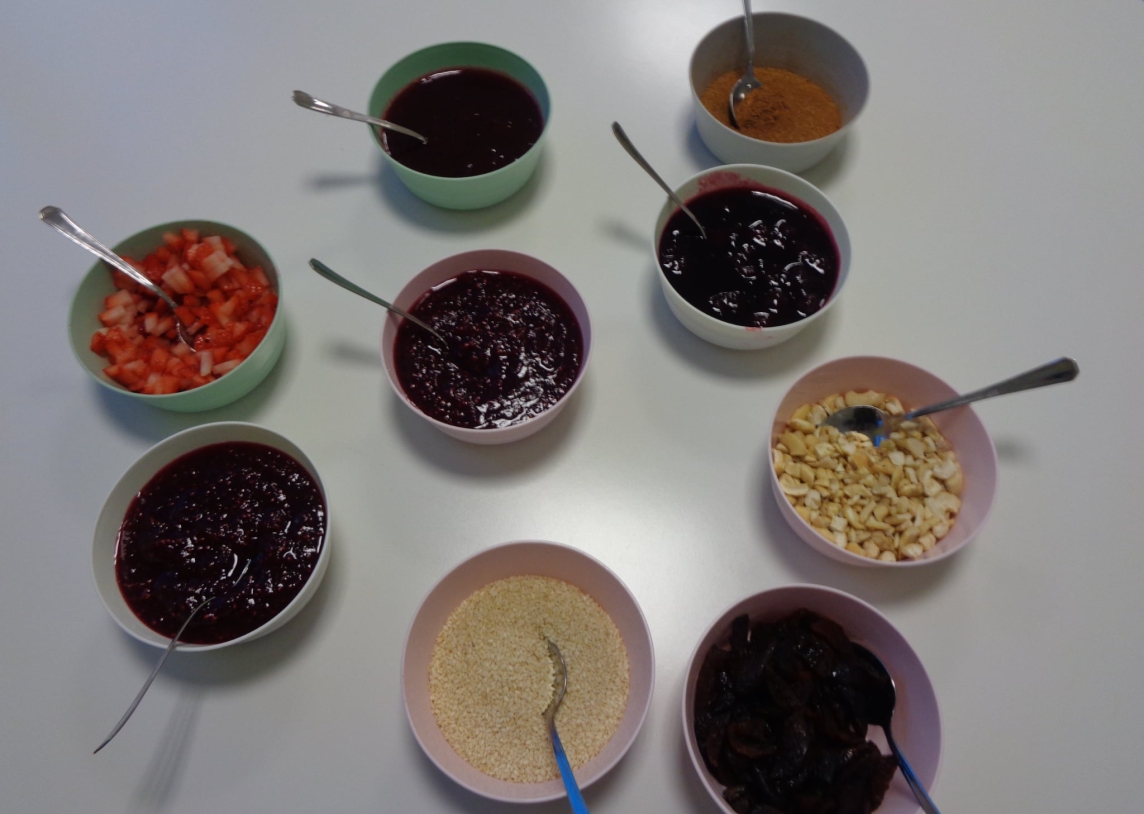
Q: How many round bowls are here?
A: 9